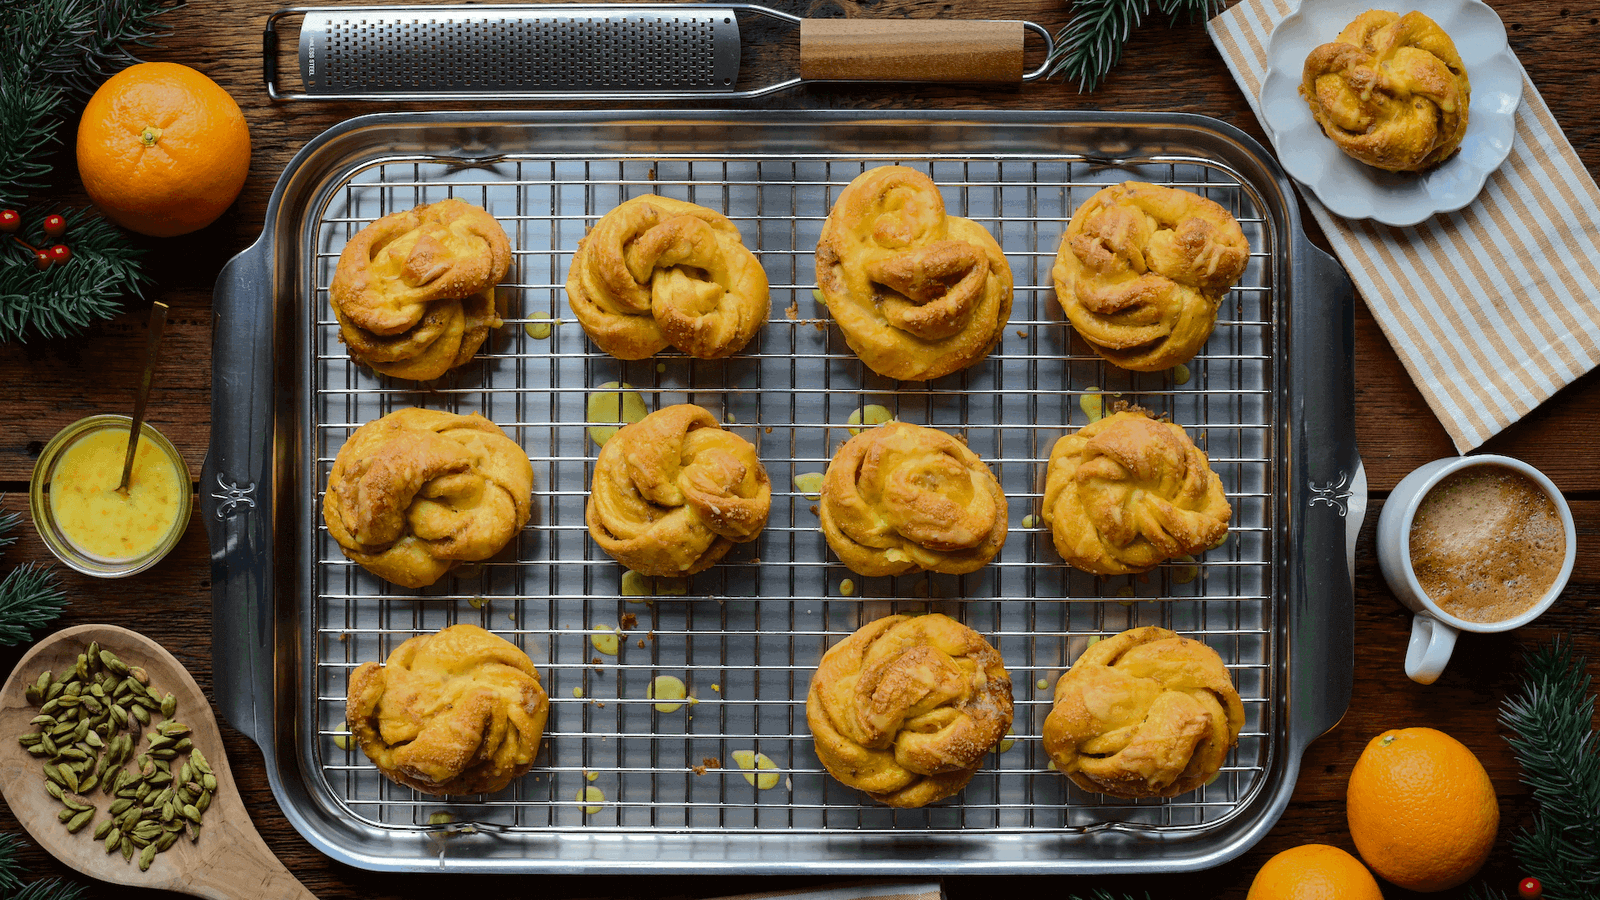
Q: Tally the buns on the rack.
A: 11